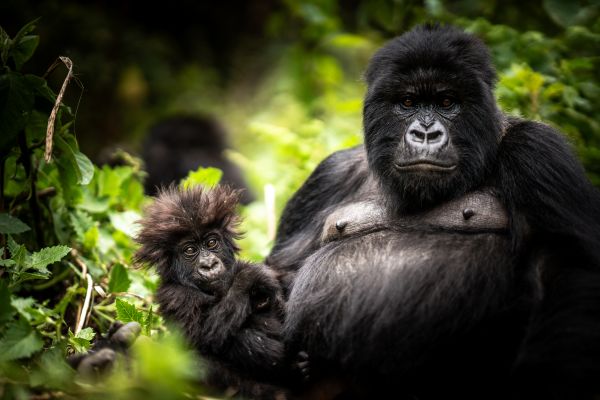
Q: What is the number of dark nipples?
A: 2